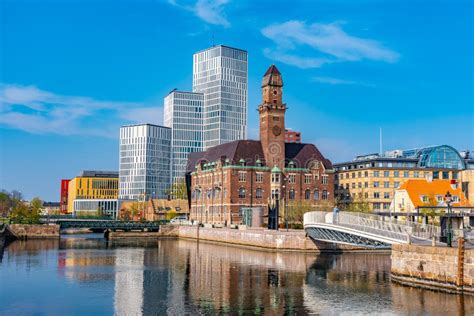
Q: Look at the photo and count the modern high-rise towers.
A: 3